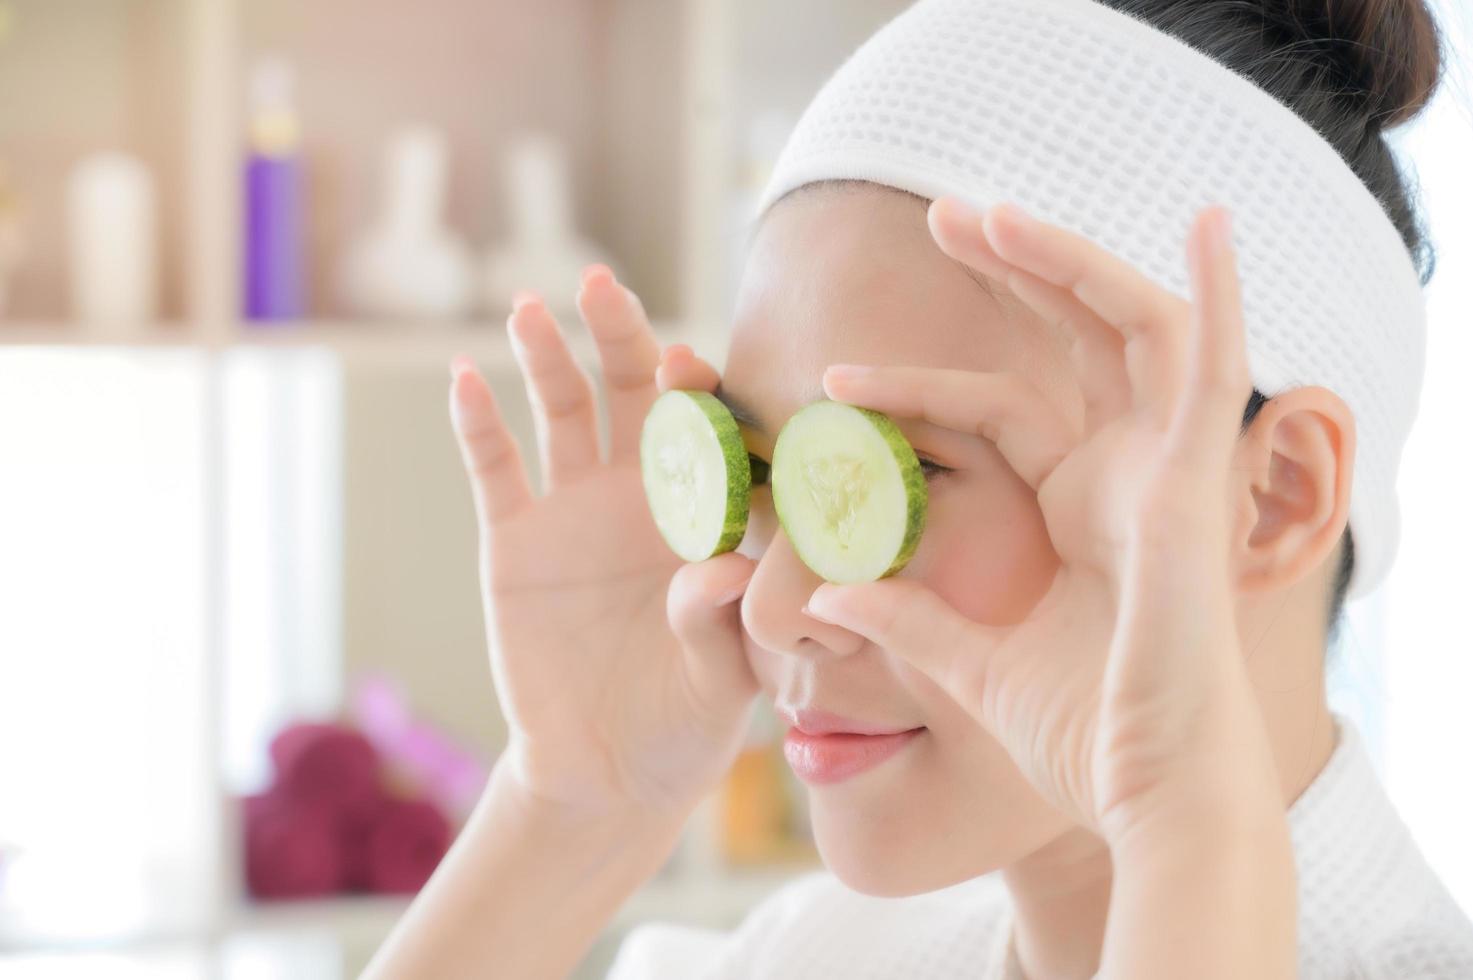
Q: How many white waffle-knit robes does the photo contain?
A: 1